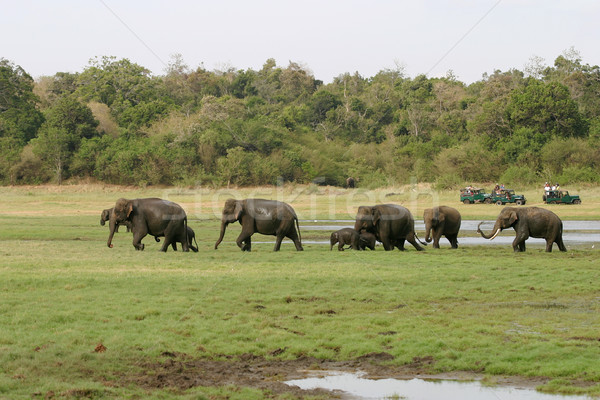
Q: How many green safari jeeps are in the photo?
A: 3